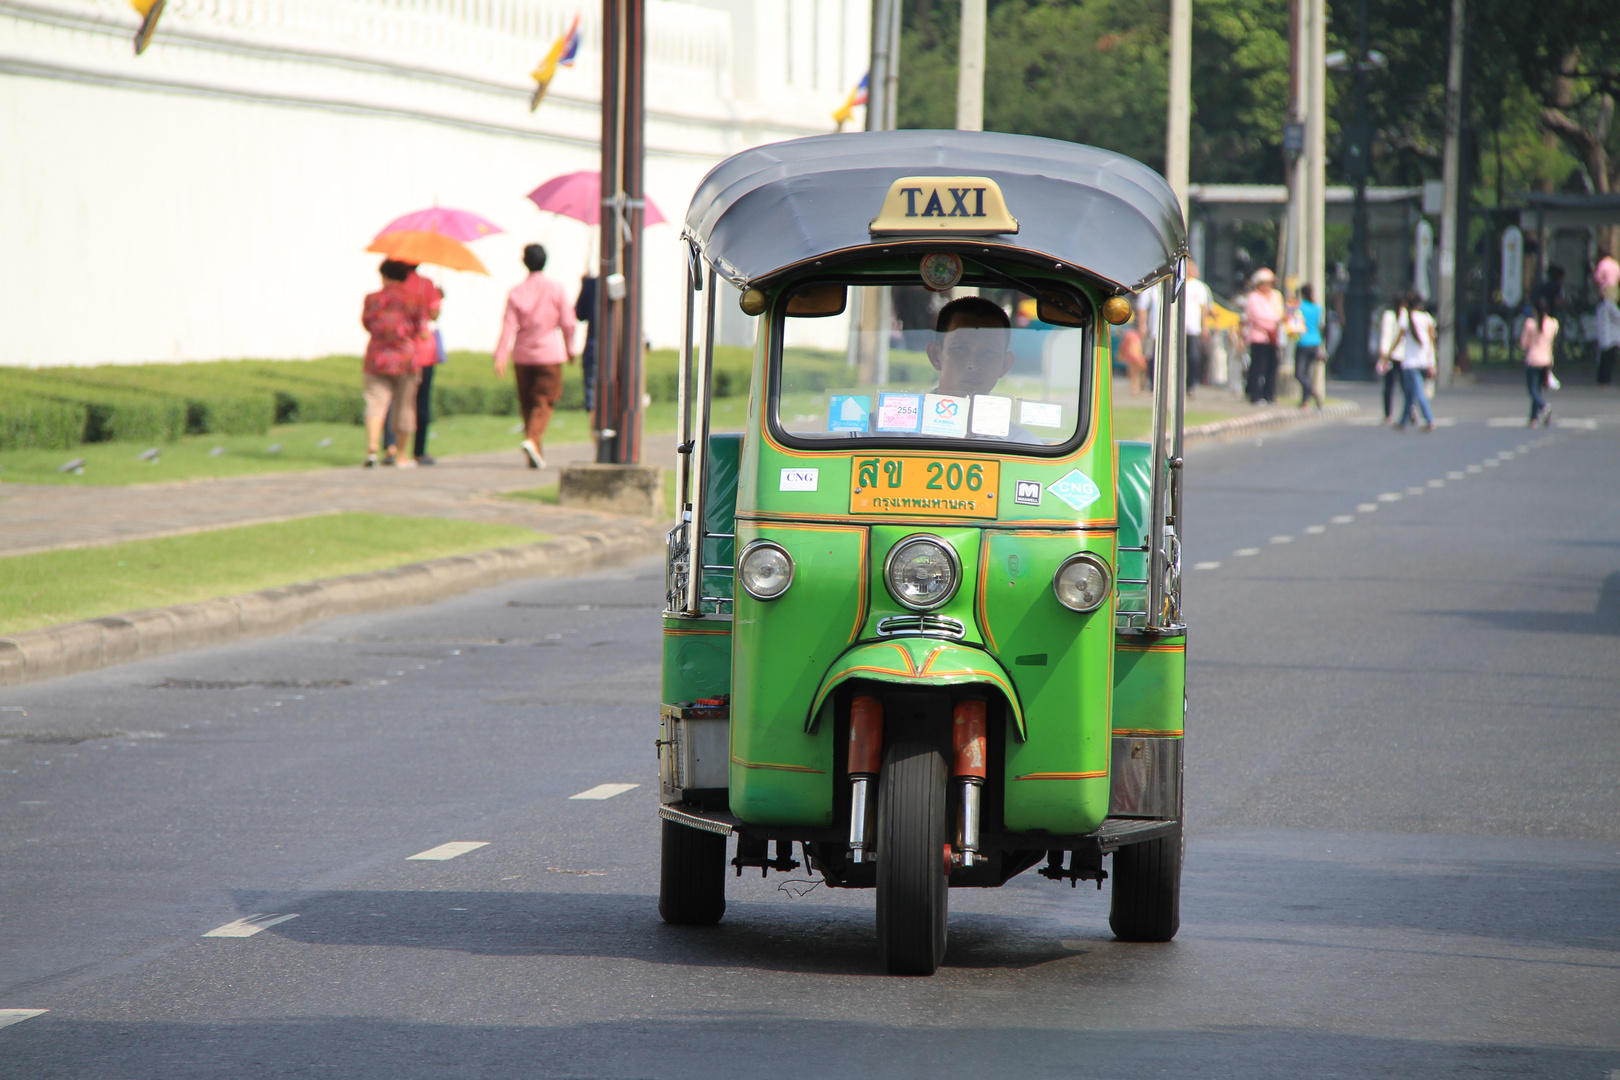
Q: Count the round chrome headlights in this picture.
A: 3